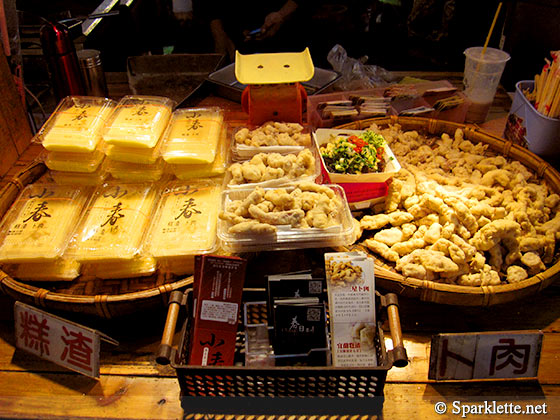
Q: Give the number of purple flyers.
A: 0